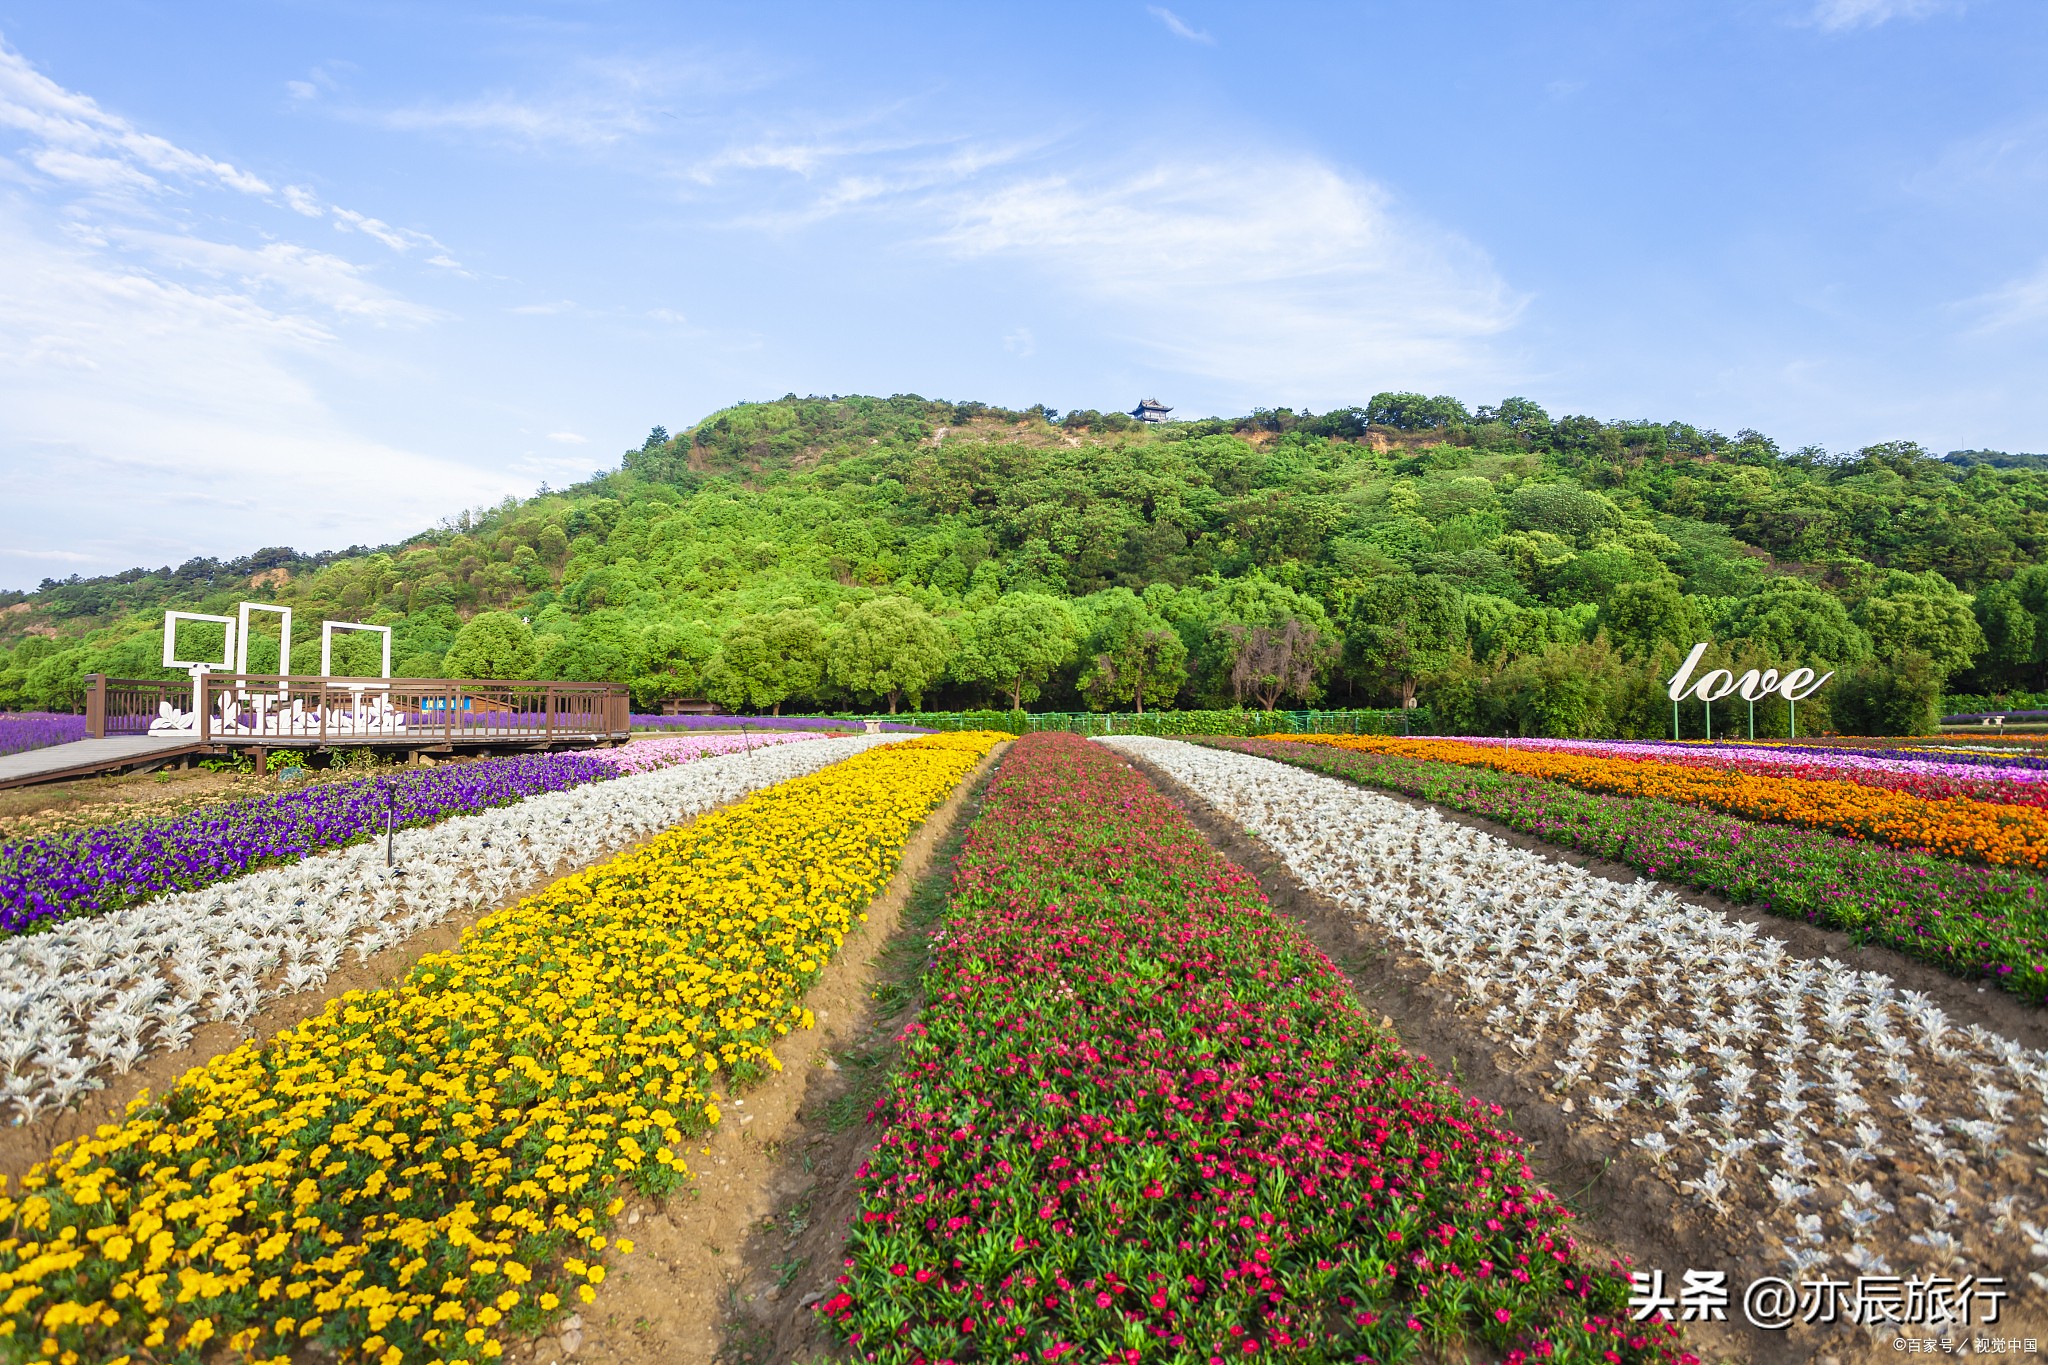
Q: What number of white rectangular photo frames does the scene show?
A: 3